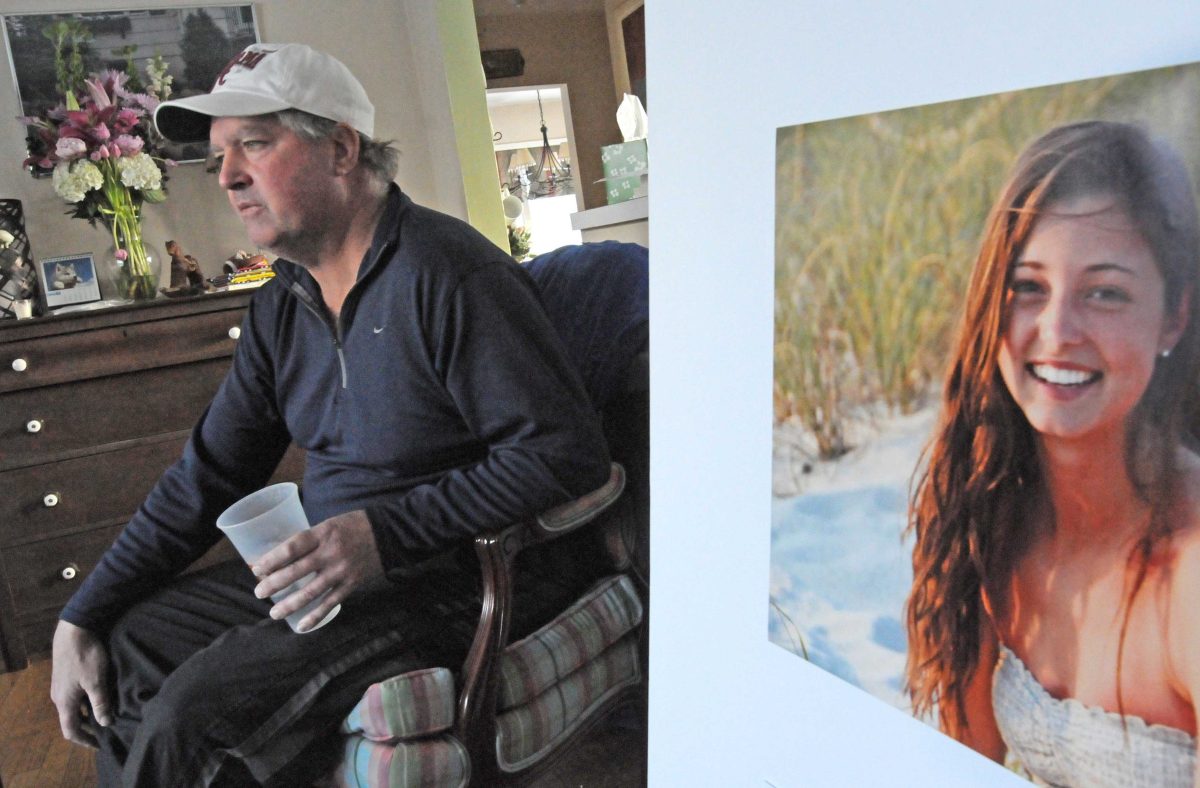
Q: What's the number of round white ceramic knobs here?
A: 5